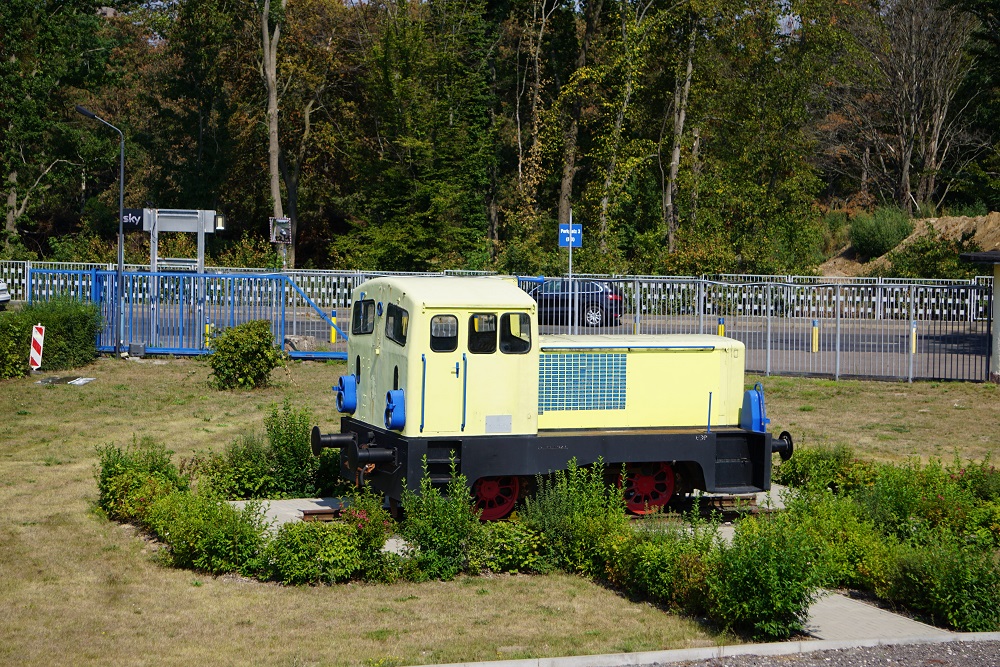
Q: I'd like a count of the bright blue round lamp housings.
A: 2